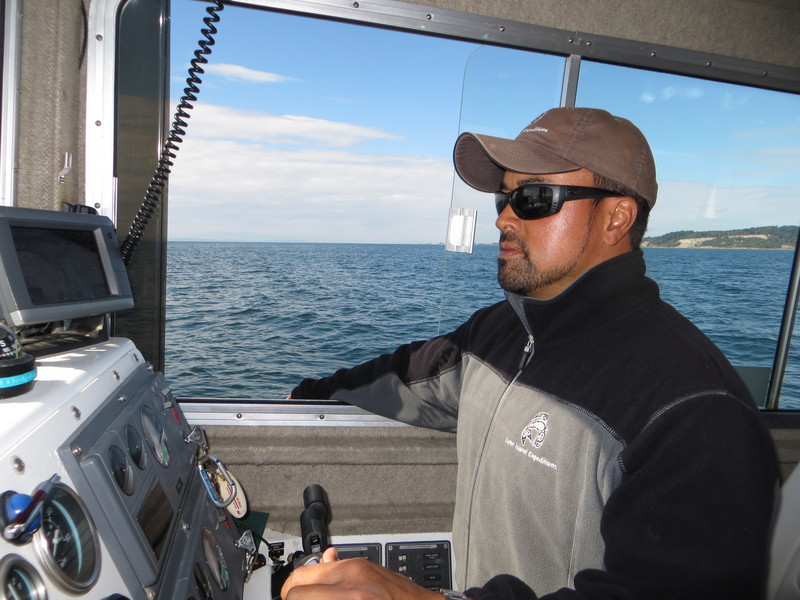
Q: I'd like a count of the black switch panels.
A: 2